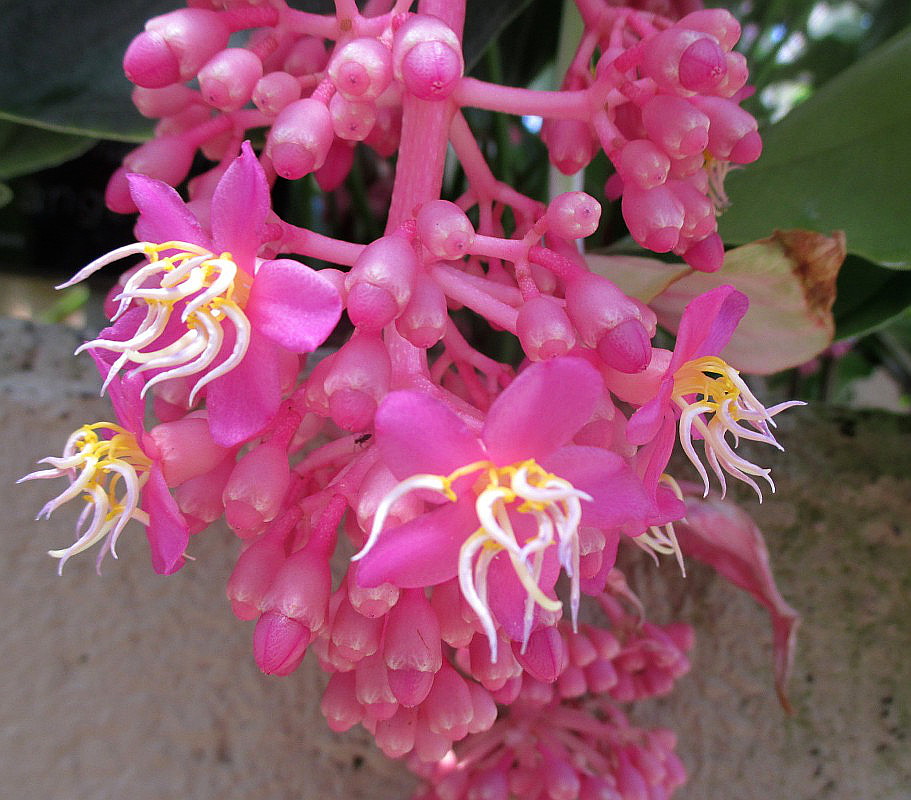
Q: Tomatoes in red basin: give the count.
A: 0